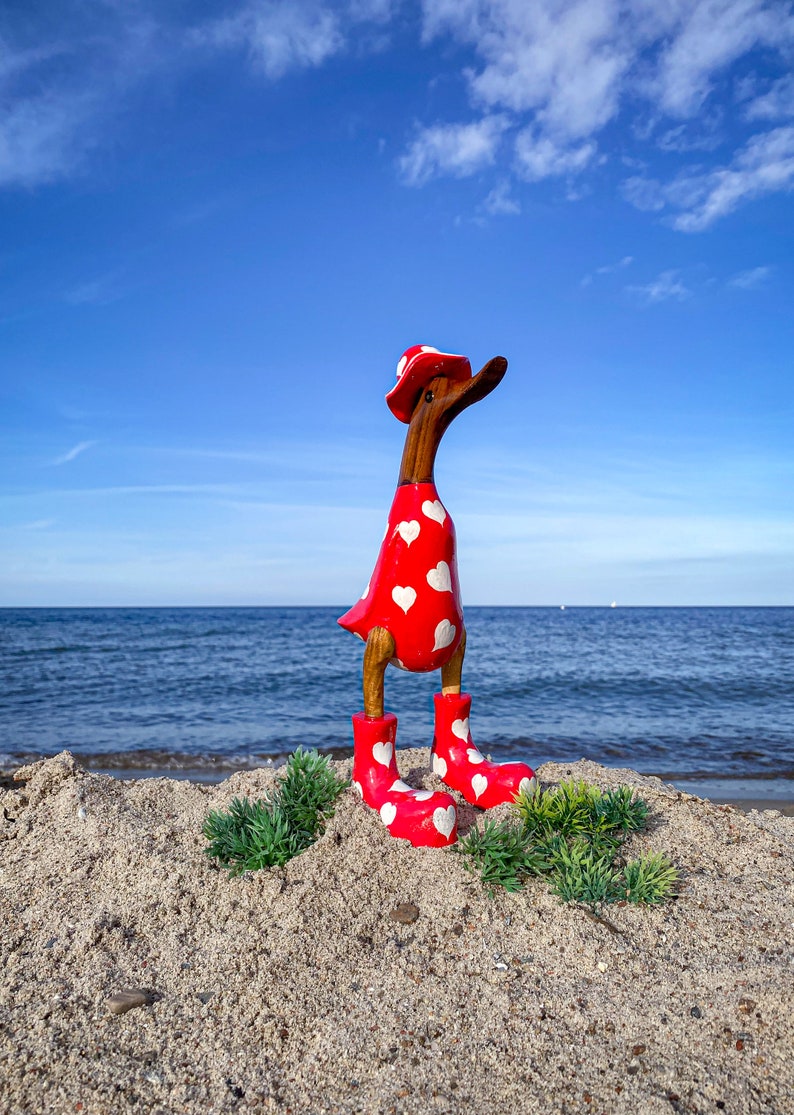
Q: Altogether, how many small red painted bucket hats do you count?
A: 1